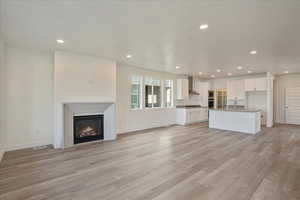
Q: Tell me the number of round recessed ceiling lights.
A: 12